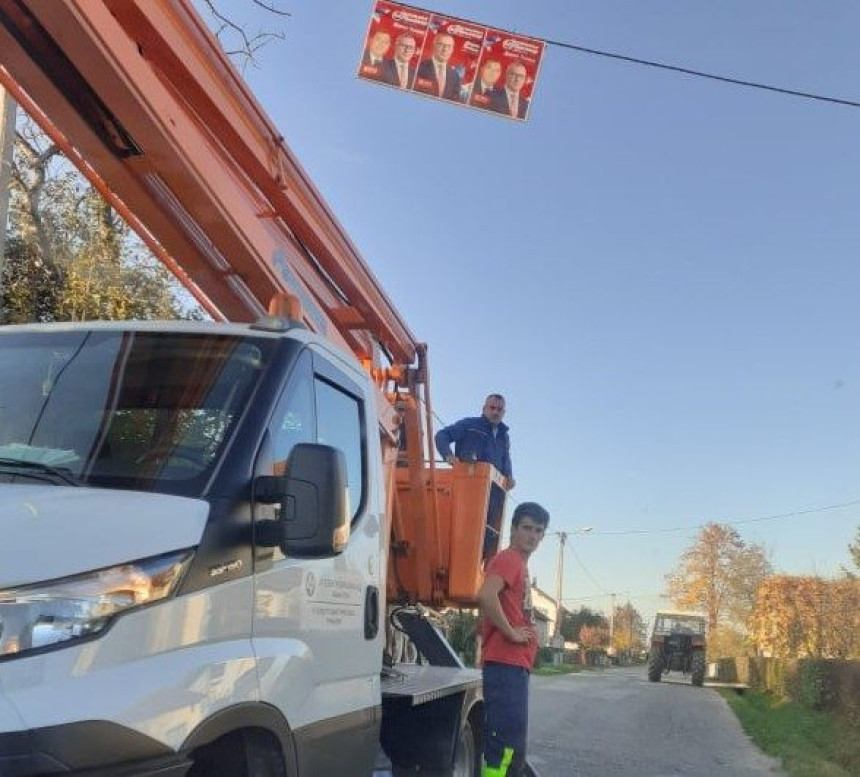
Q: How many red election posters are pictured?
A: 3